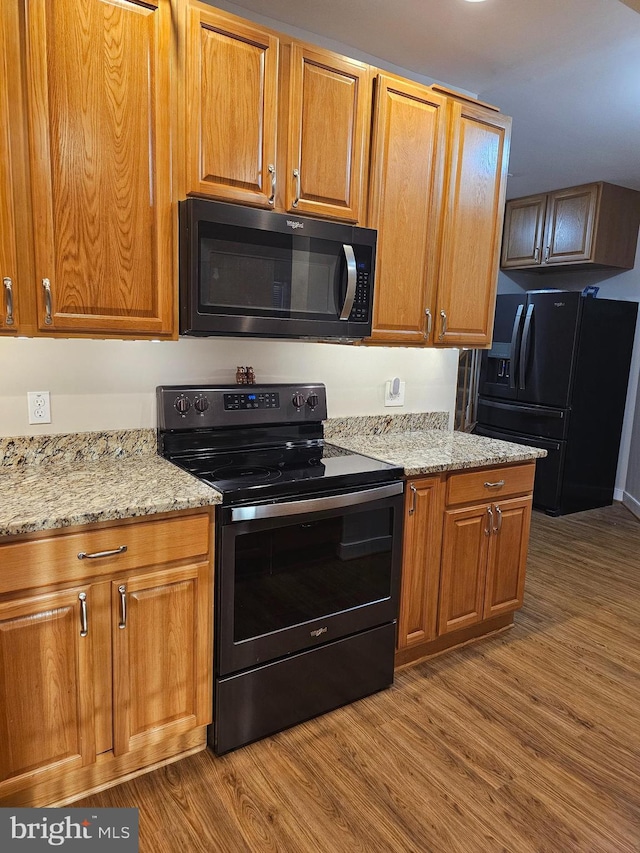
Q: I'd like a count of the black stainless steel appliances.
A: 3